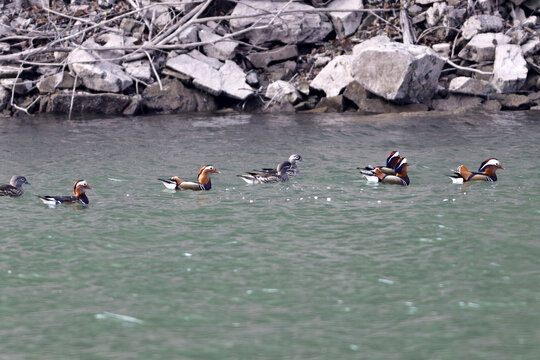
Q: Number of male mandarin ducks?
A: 5